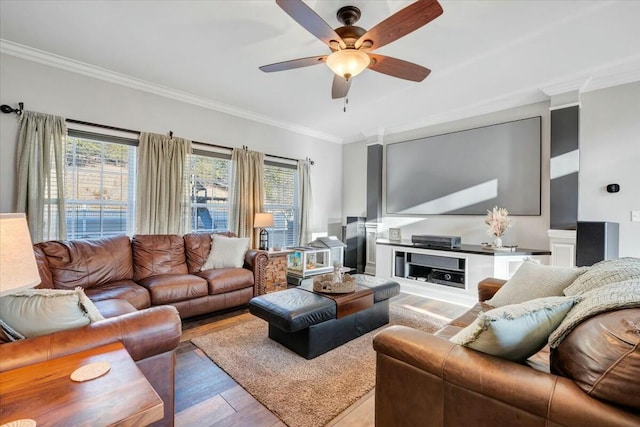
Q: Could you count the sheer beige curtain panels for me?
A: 4